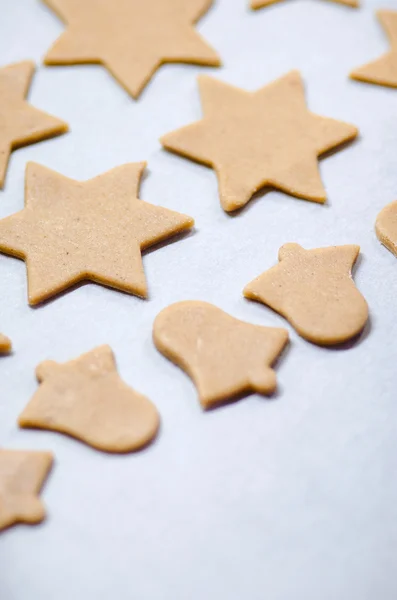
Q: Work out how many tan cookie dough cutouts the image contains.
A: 12